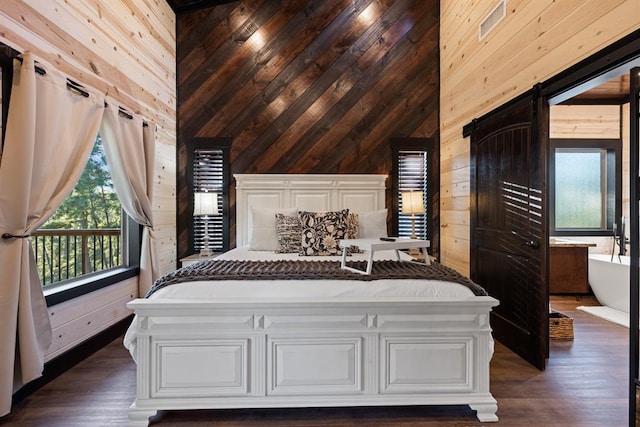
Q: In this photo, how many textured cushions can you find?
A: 3